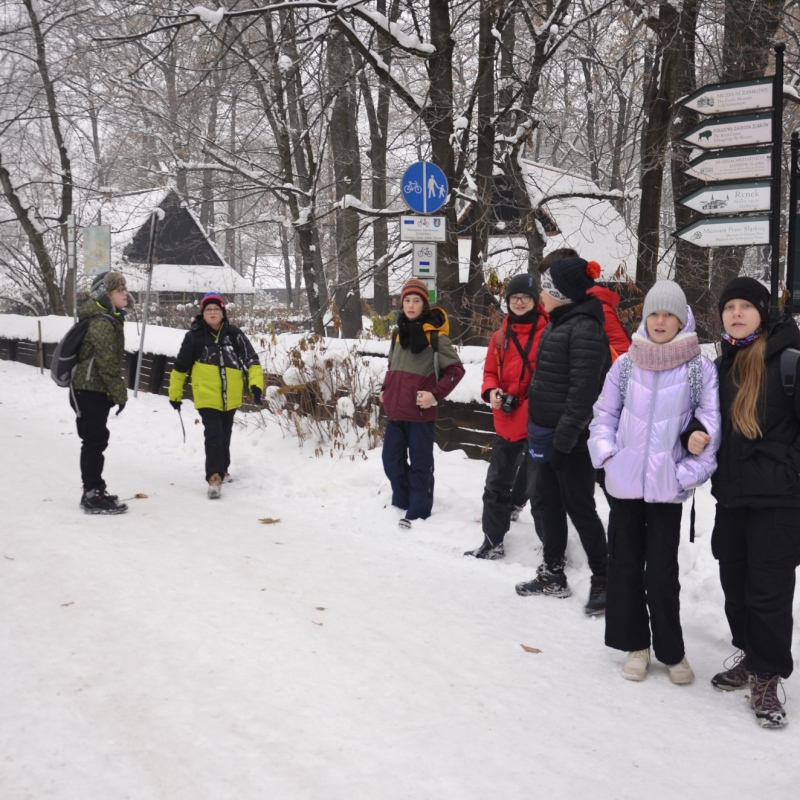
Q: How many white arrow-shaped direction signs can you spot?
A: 5